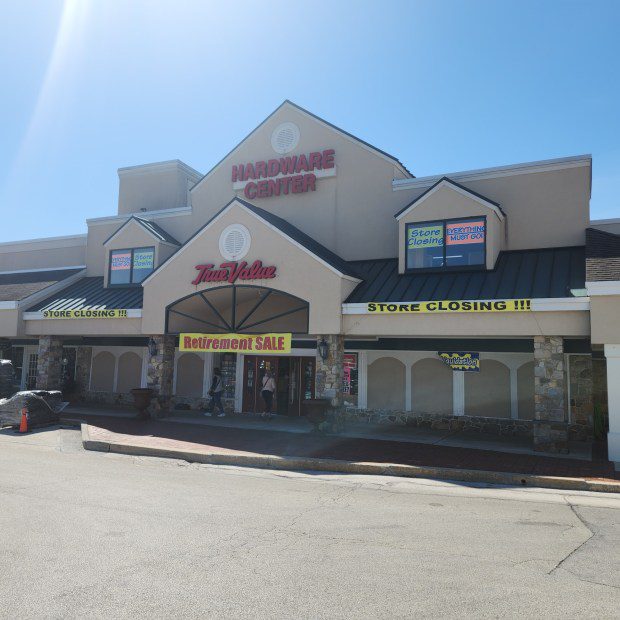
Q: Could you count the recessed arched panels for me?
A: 7